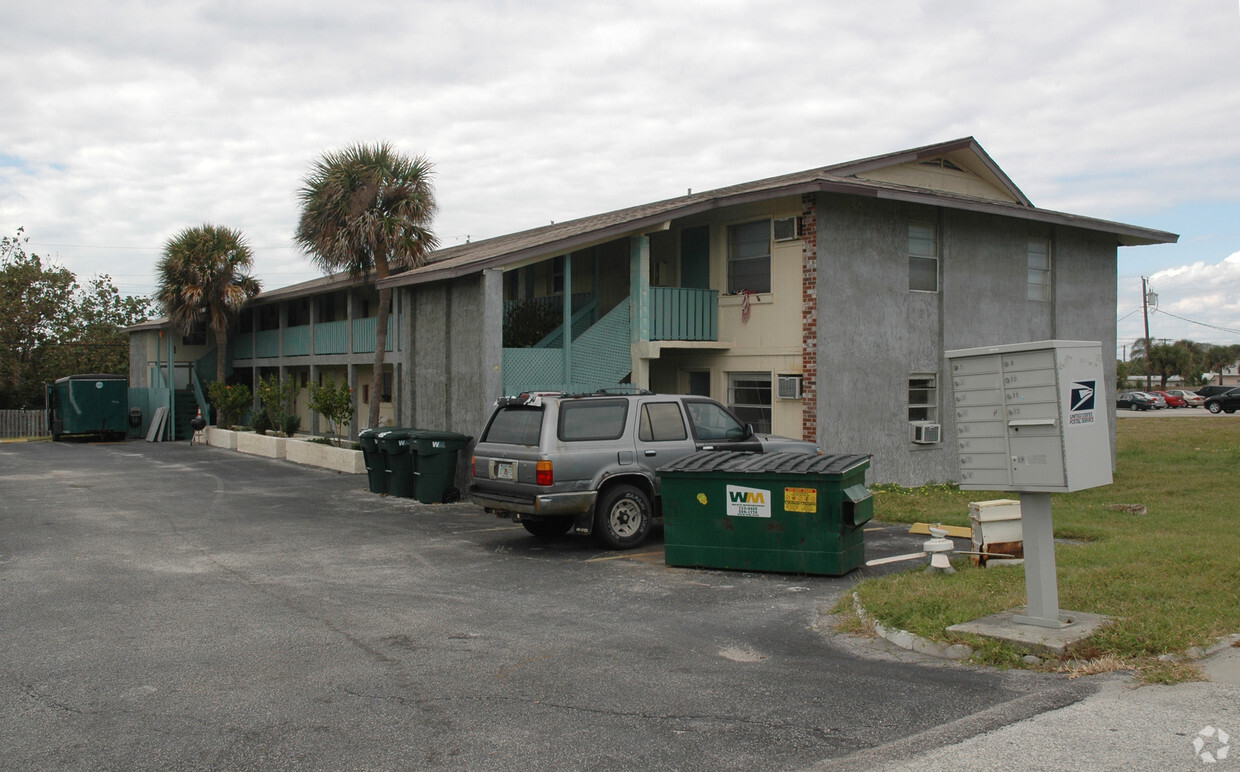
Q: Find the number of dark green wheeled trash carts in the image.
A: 3